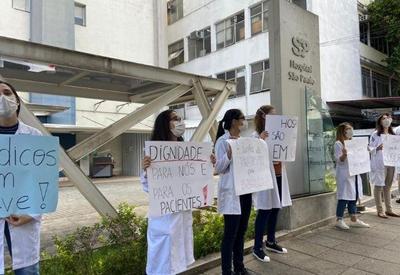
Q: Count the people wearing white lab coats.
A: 6